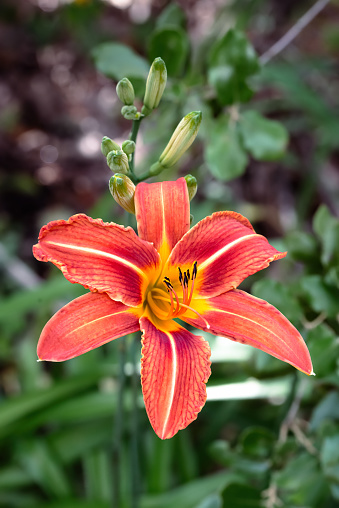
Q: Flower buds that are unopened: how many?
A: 9